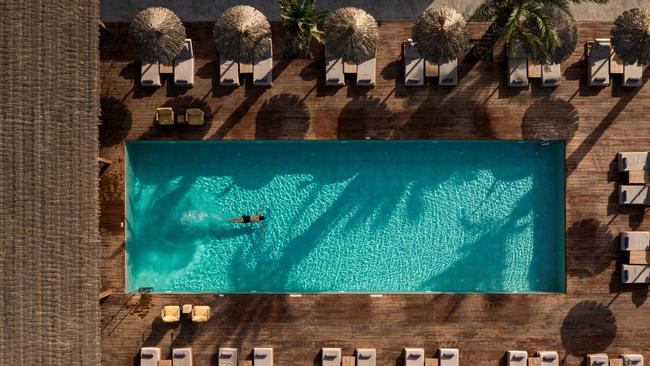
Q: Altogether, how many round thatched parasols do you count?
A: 6